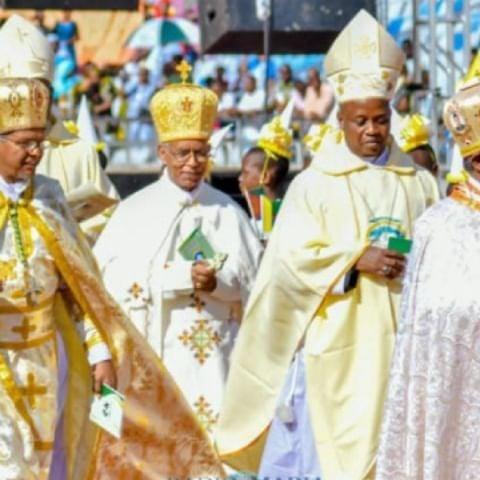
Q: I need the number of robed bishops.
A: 5